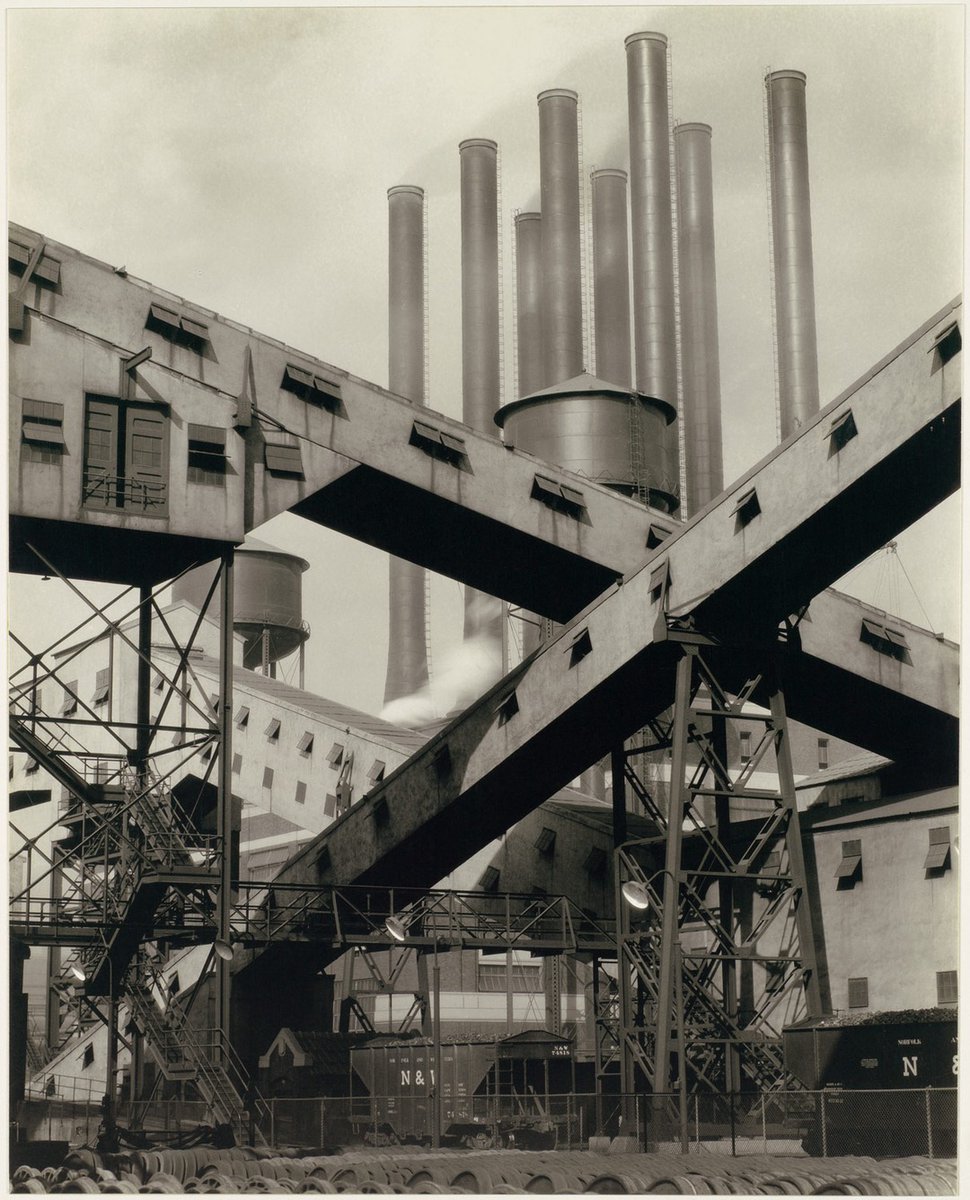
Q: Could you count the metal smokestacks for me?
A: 8